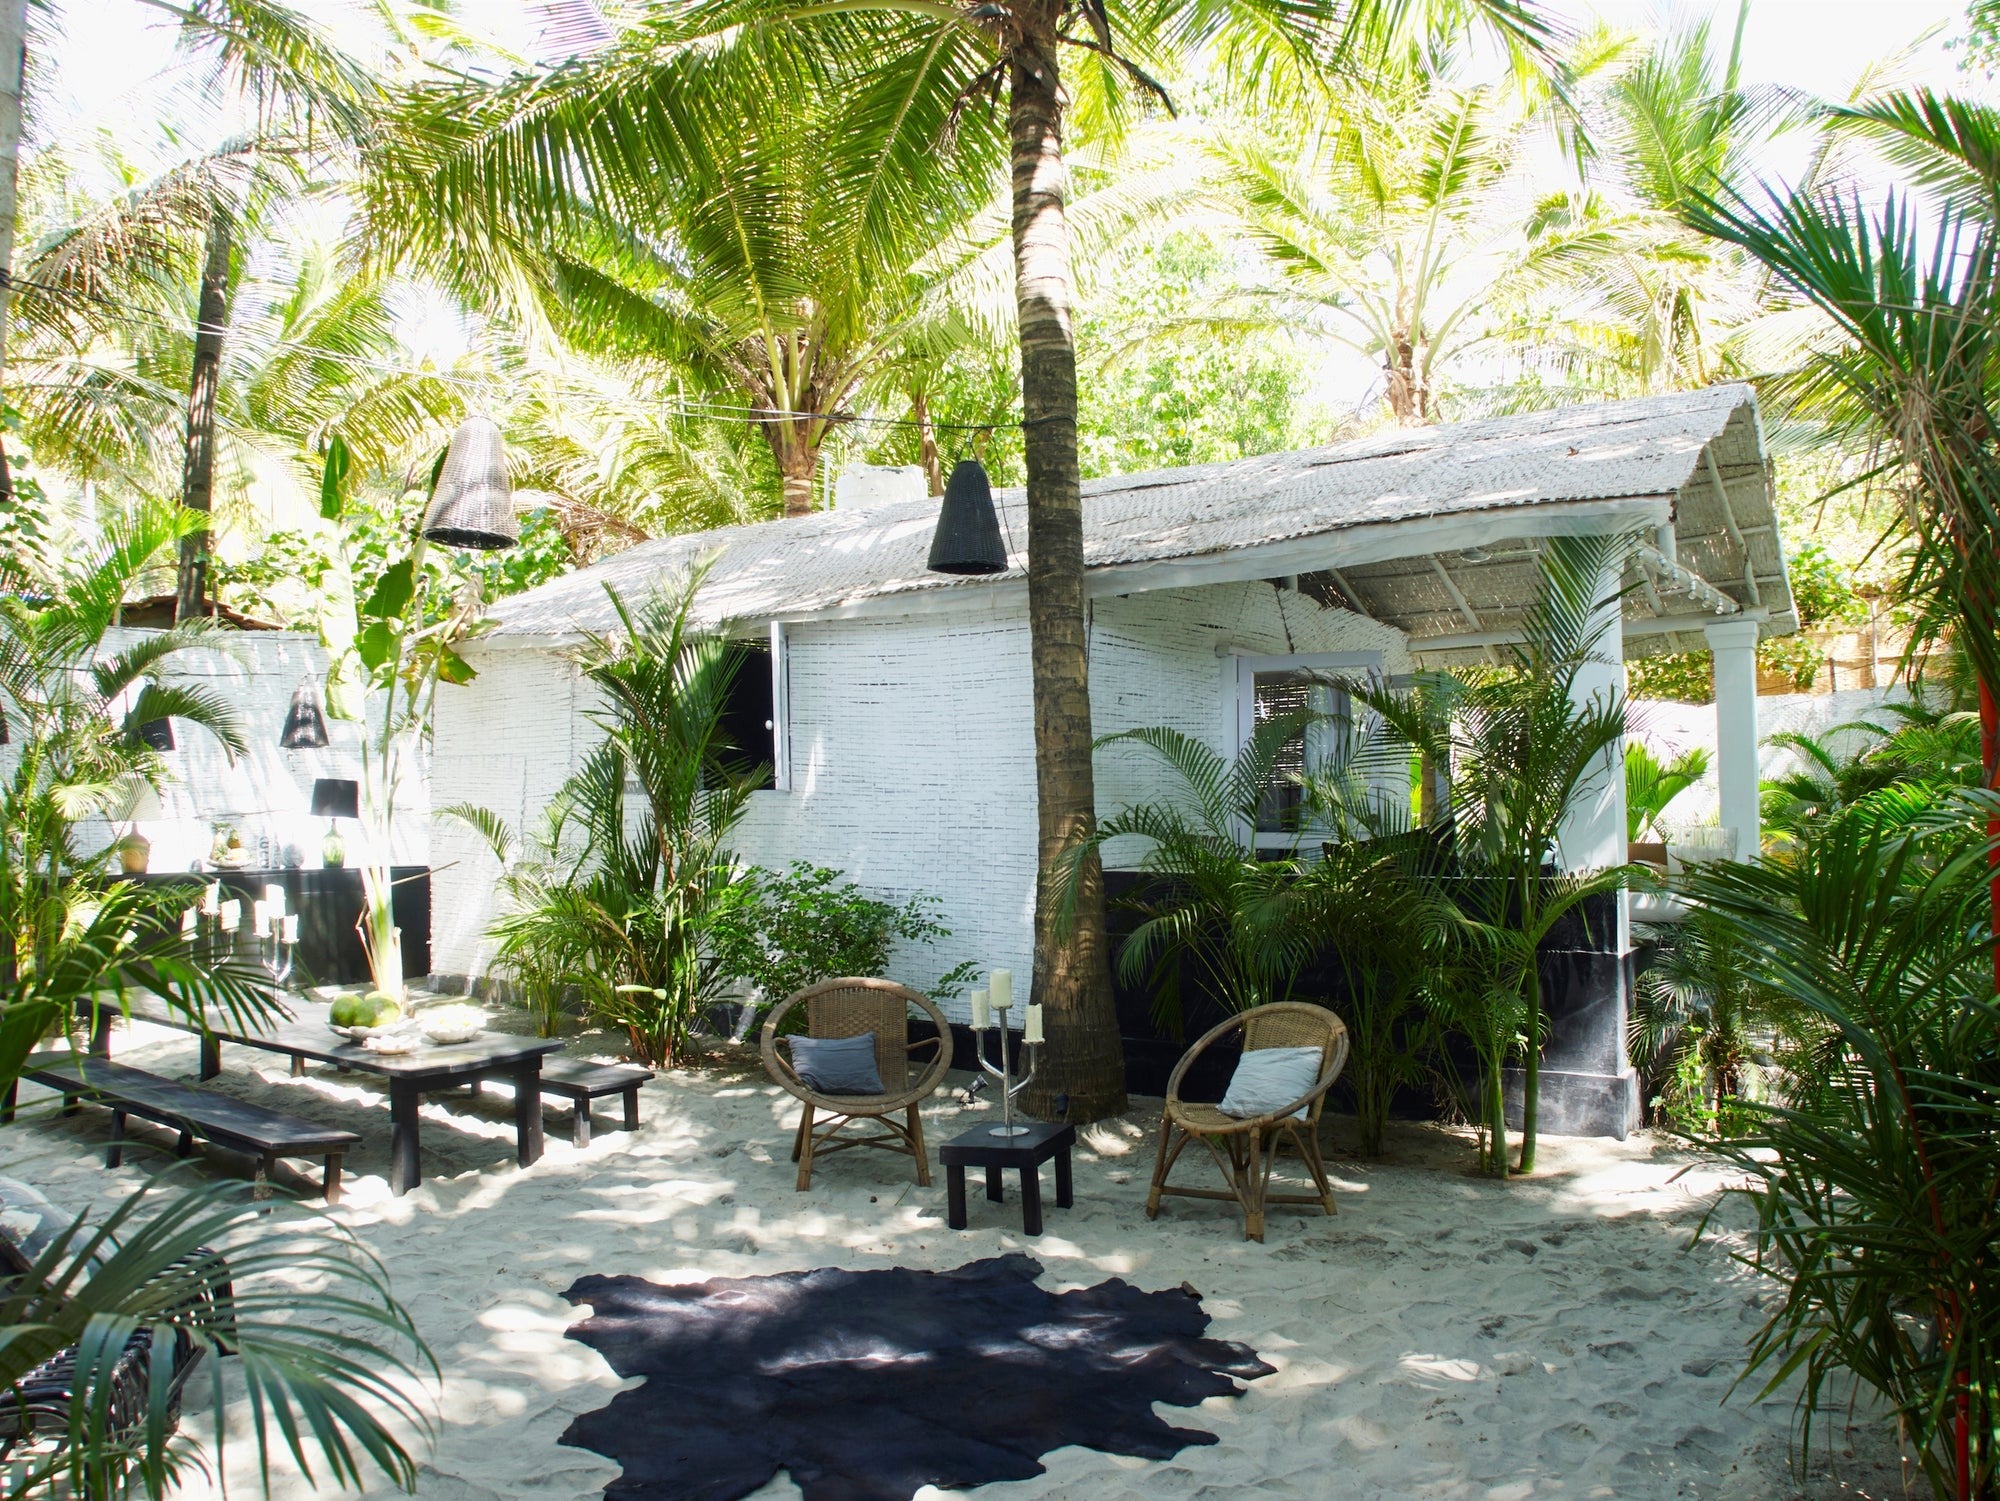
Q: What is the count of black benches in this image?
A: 2